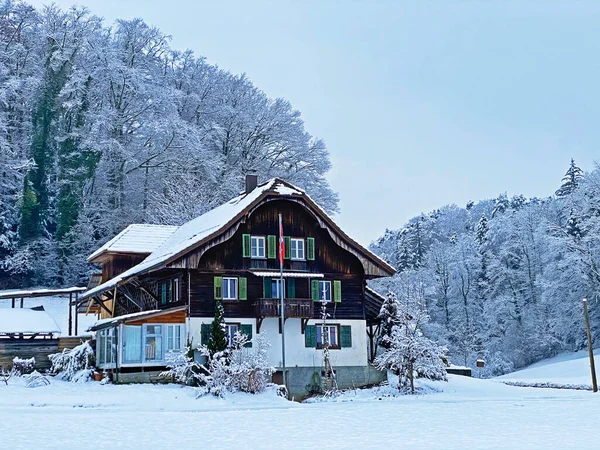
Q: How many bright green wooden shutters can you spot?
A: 8